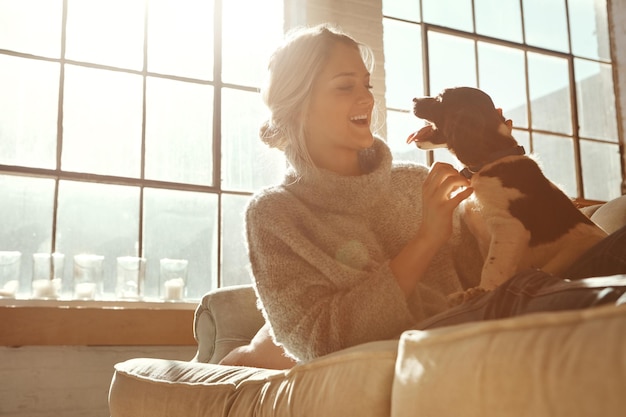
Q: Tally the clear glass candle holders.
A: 5